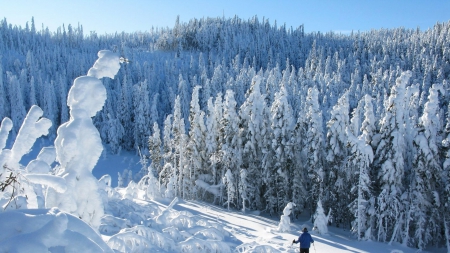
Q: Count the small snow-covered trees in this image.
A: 2